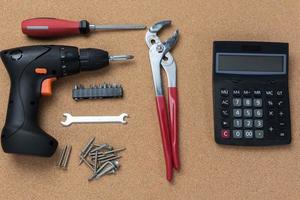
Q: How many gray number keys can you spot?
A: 11